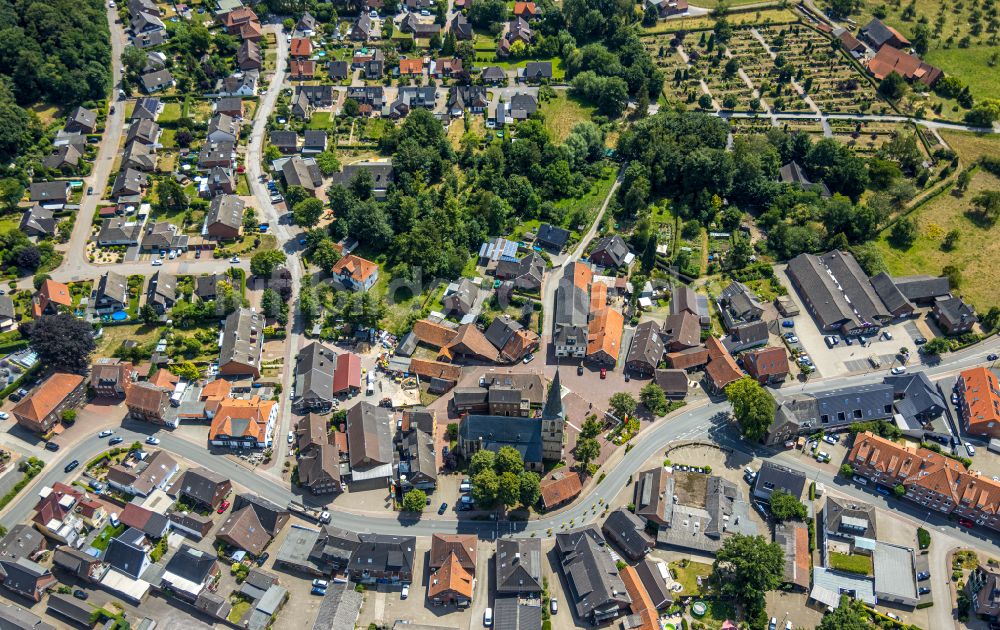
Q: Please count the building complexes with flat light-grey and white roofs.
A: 1